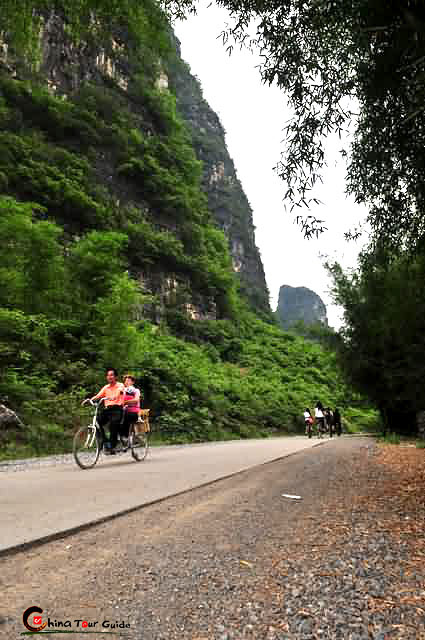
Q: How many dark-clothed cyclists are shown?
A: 2